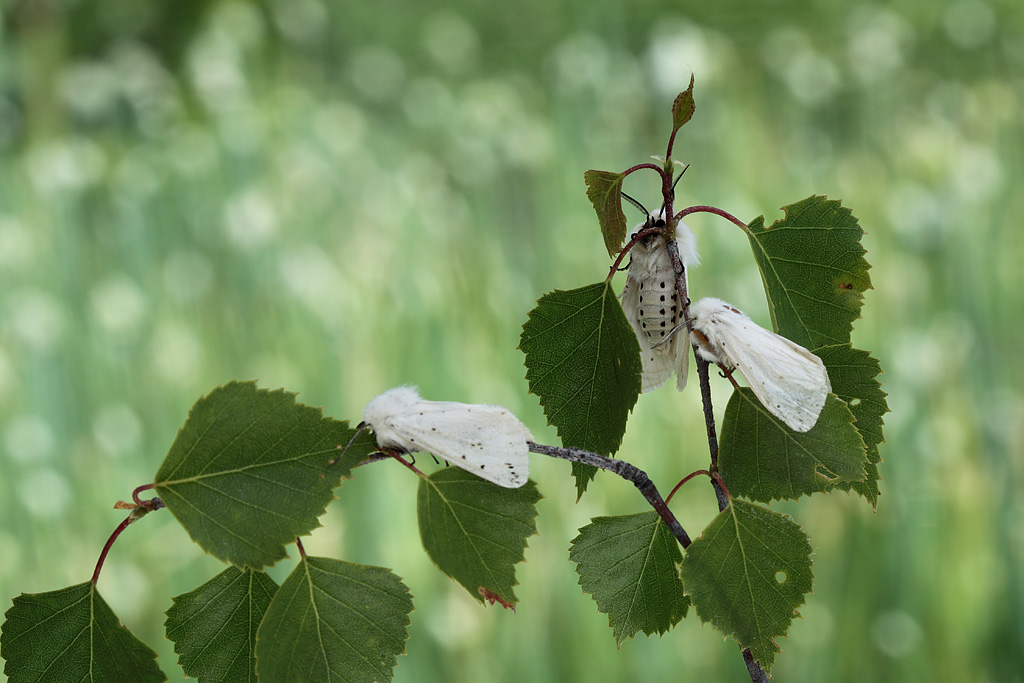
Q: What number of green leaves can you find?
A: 13